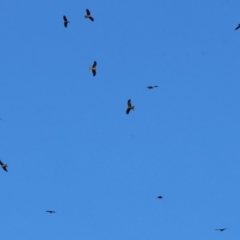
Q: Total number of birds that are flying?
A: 10